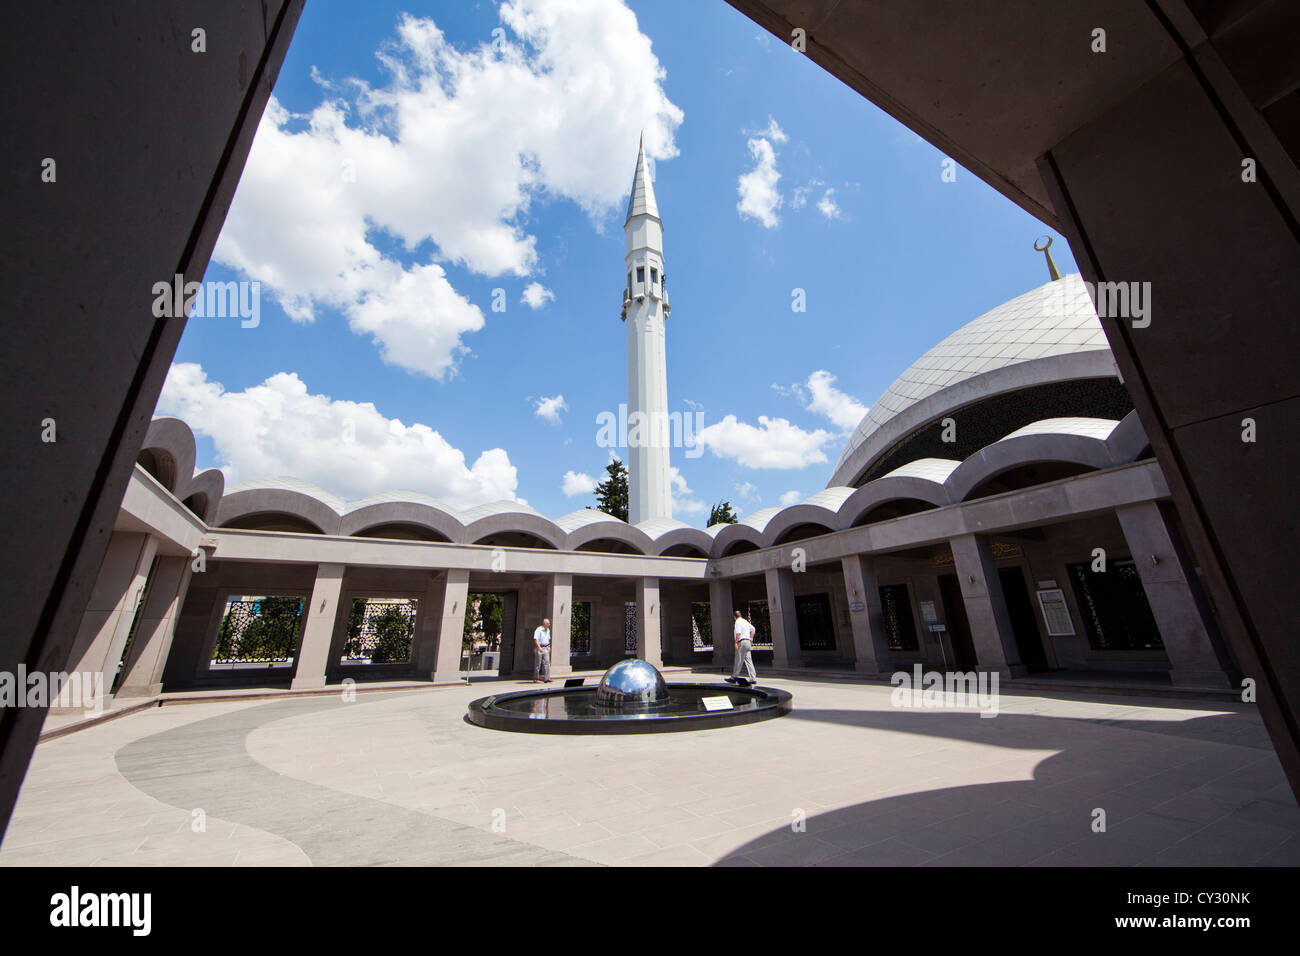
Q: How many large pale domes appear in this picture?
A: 1